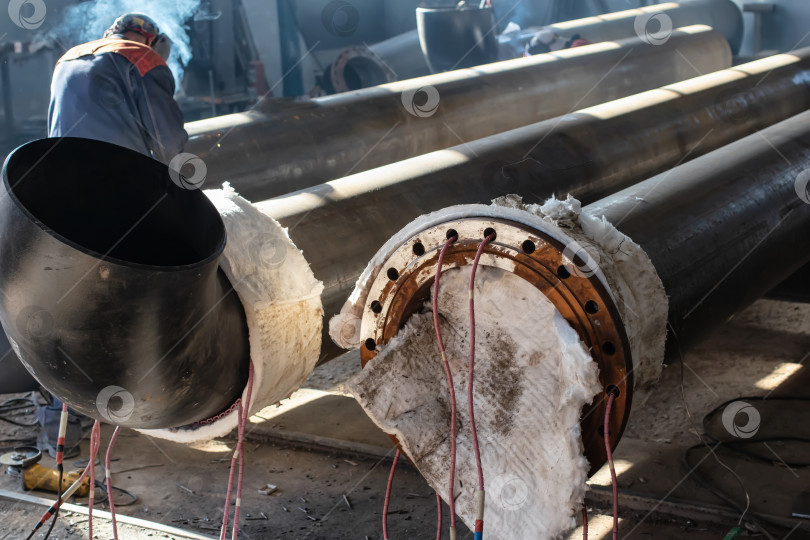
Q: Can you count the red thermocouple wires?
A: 12